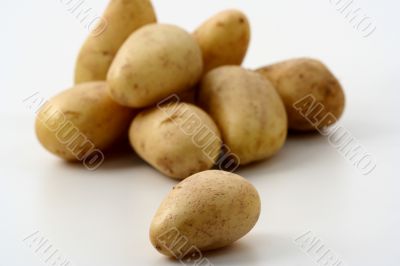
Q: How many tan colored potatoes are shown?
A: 8